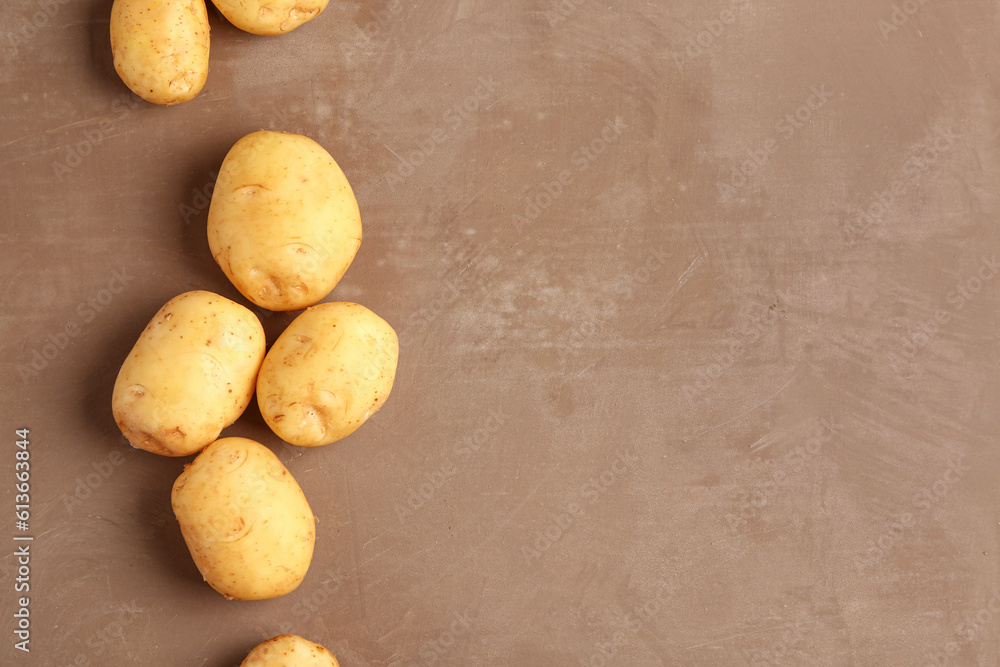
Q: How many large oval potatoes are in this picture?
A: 4